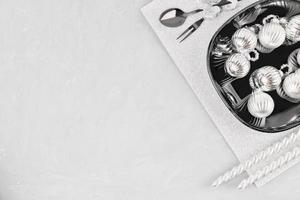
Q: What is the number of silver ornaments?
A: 8